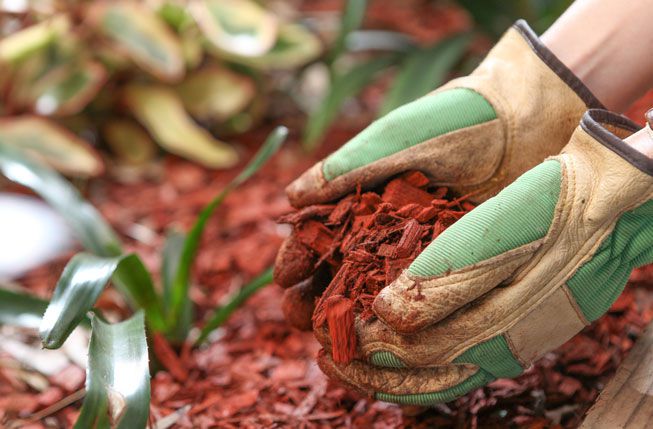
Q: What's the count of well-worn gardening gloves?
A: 2